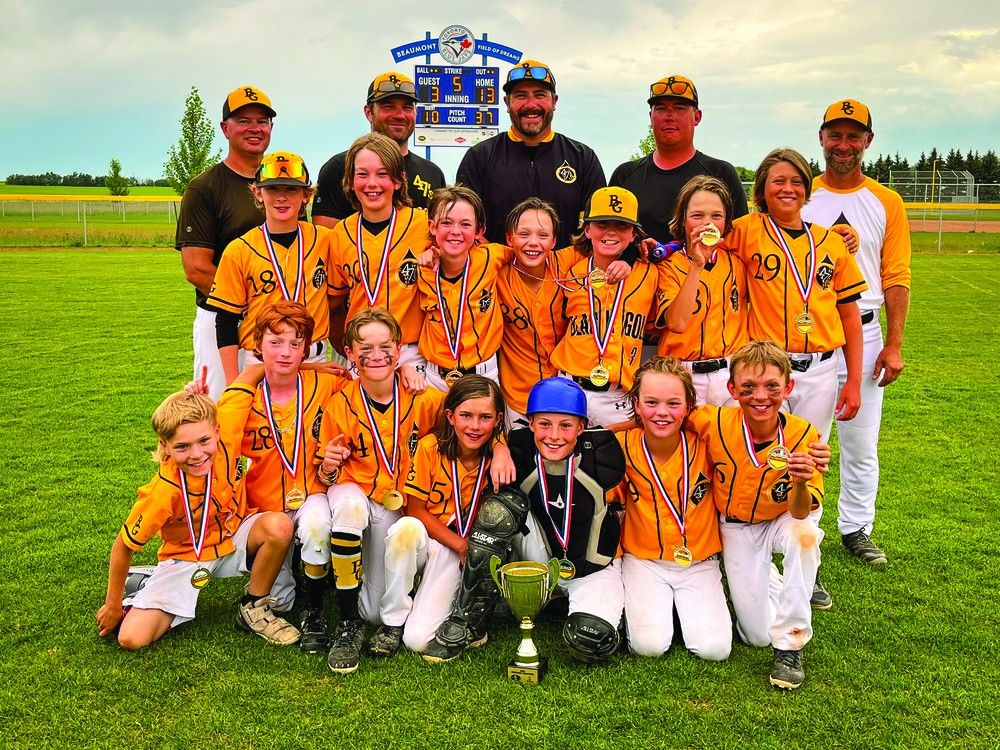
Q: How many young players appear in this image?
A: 14